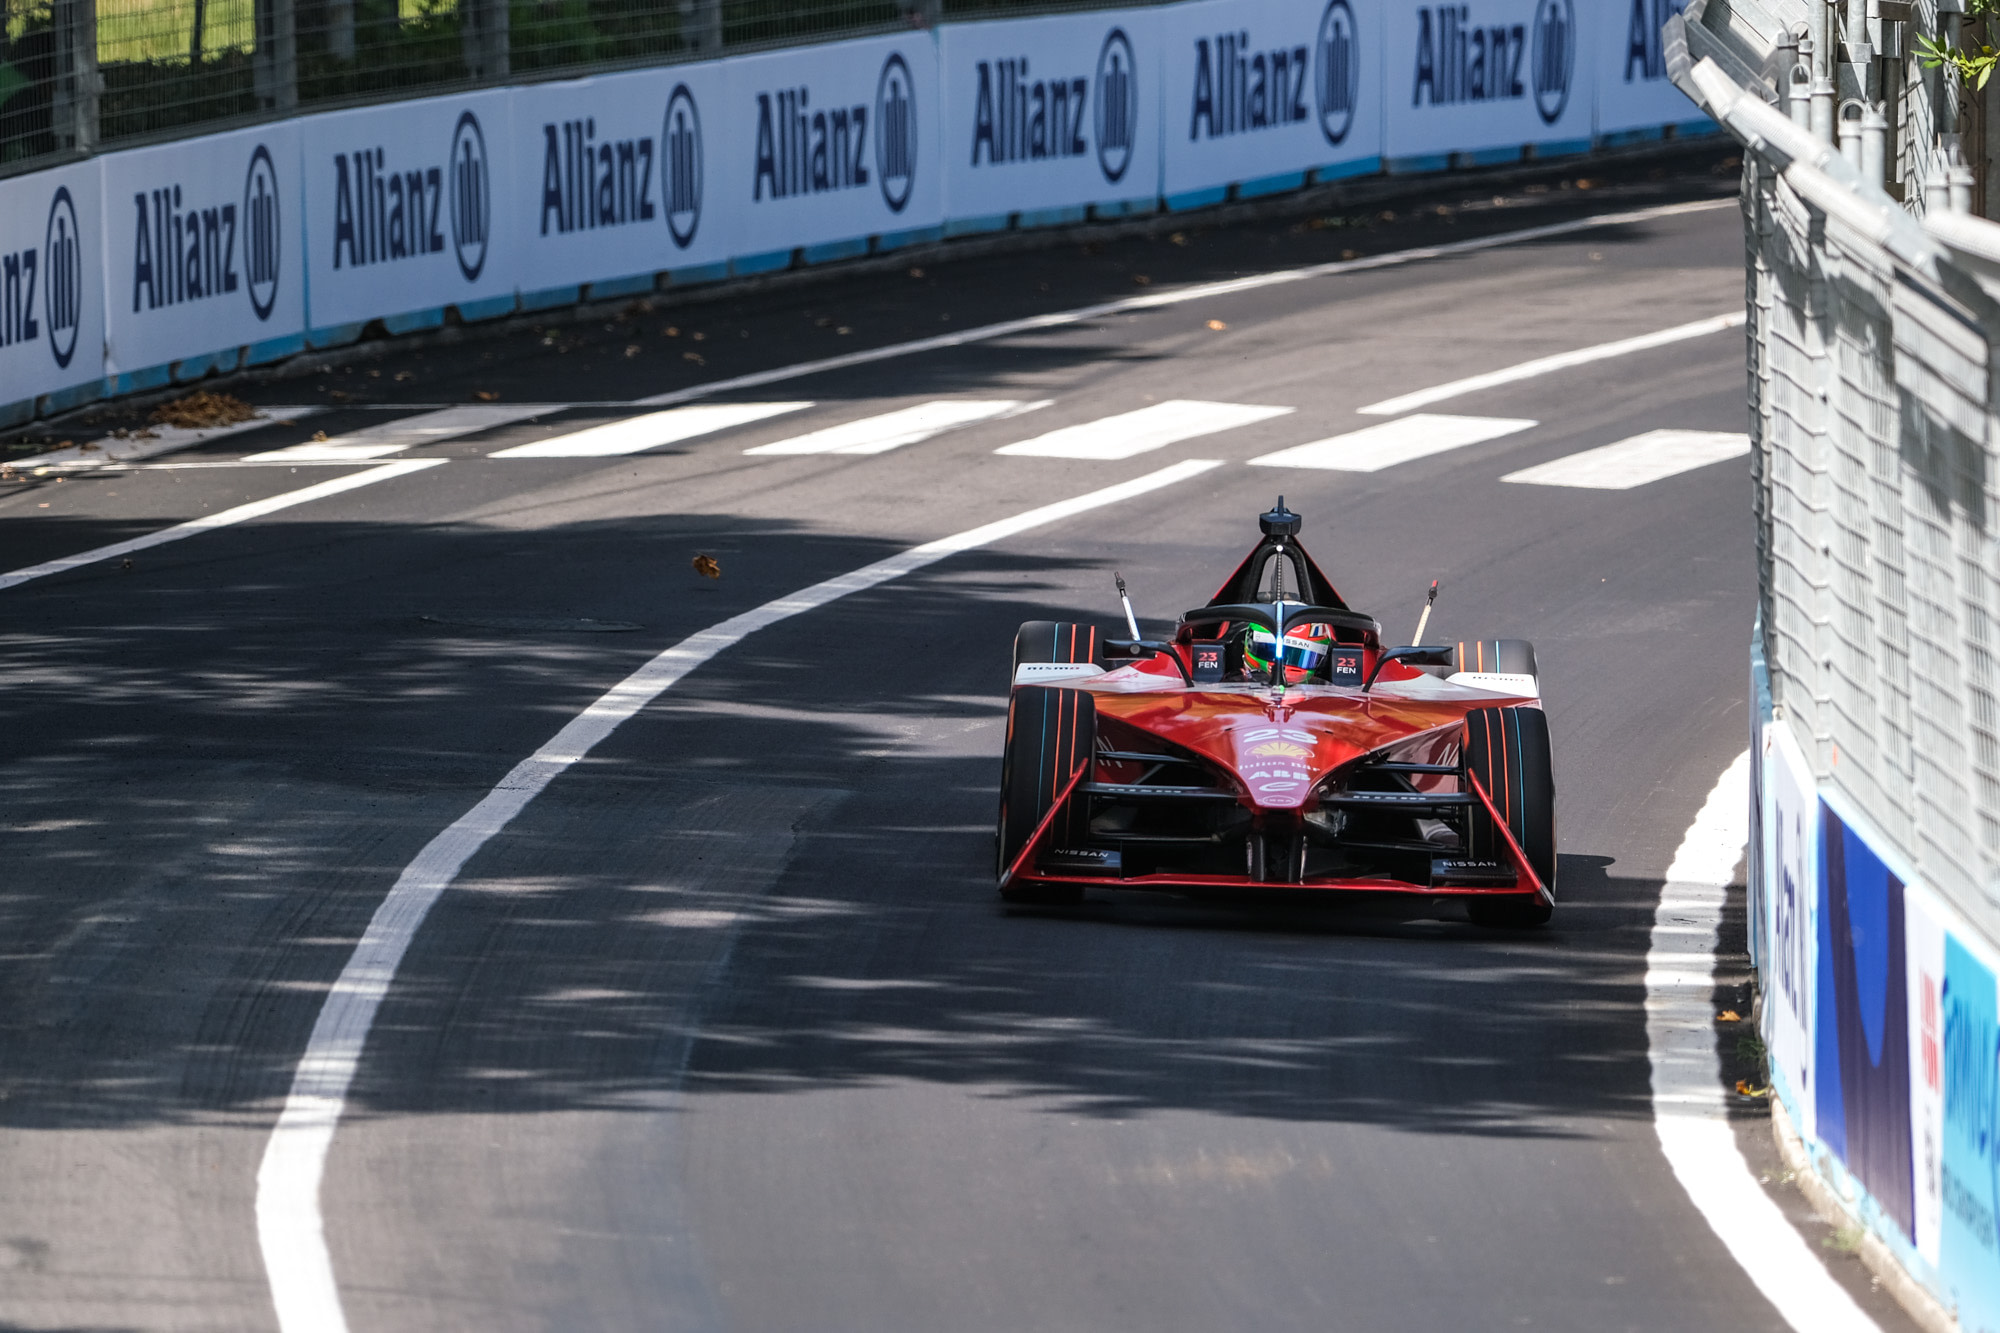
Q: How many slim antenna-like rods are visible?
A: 2